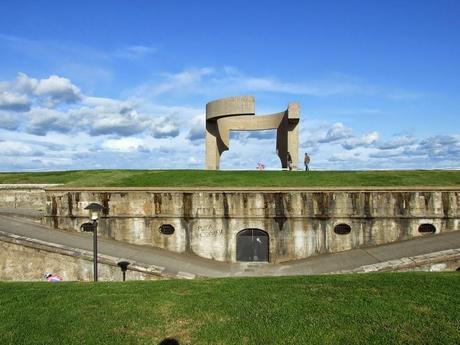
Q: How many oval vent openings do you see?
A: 4